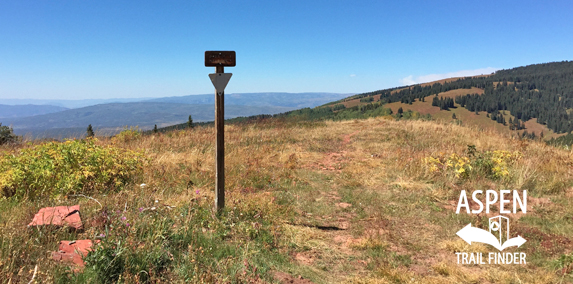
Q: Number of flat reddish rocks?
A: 2